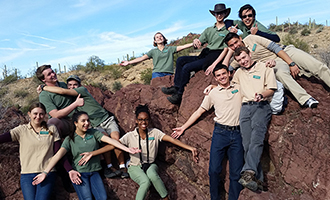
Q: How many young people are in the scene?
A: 11